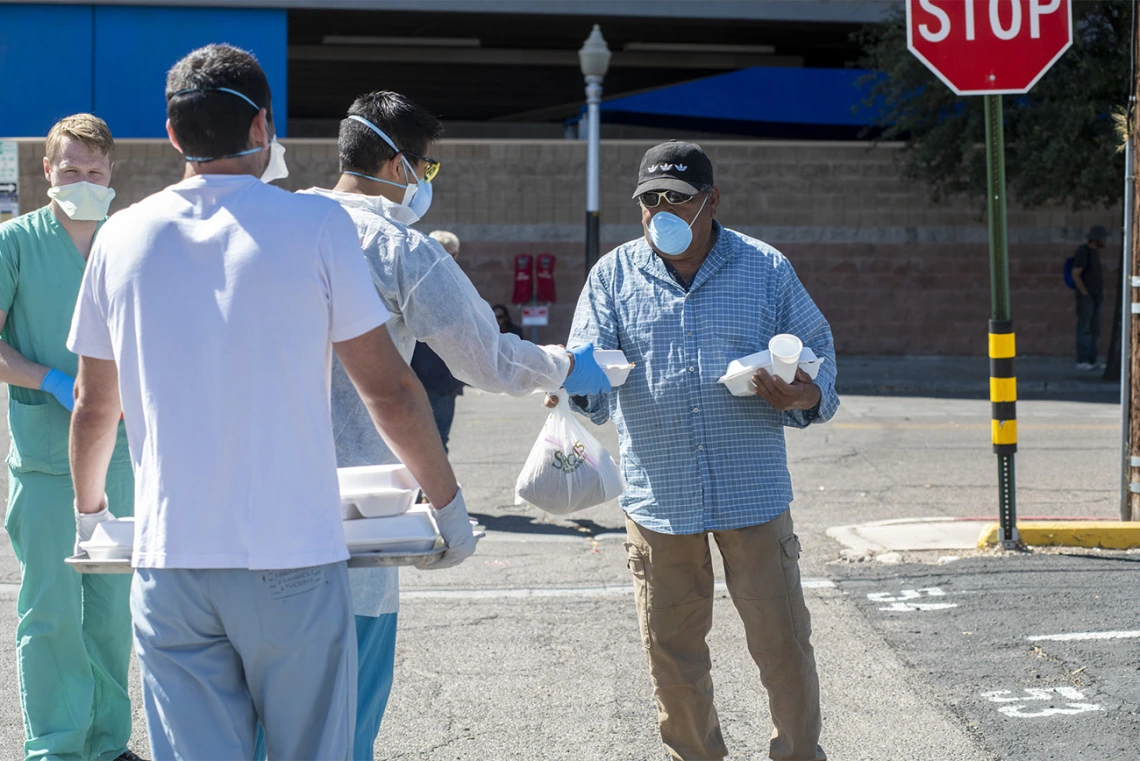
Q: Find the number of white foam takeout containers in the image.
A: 5